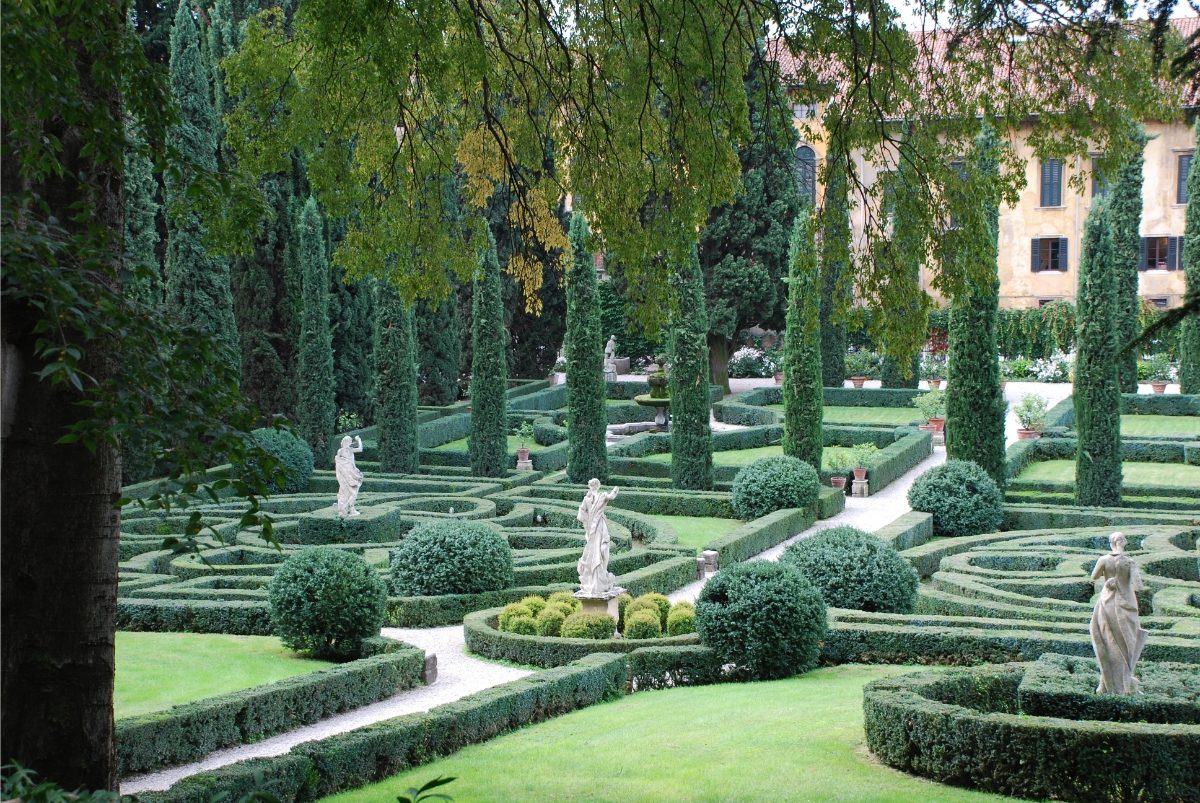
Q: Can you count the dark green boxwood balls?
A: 7